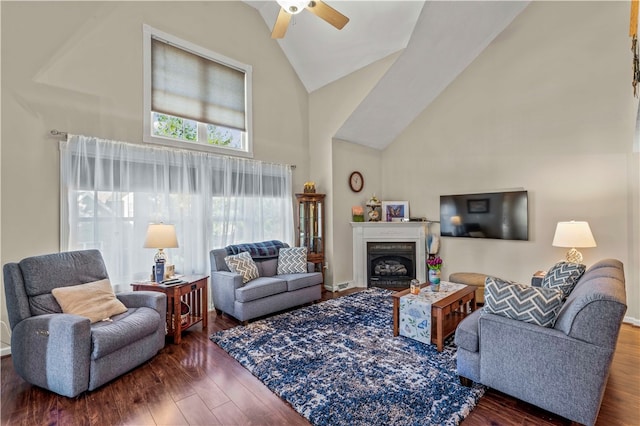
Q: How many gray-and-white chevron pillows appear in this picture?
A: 4